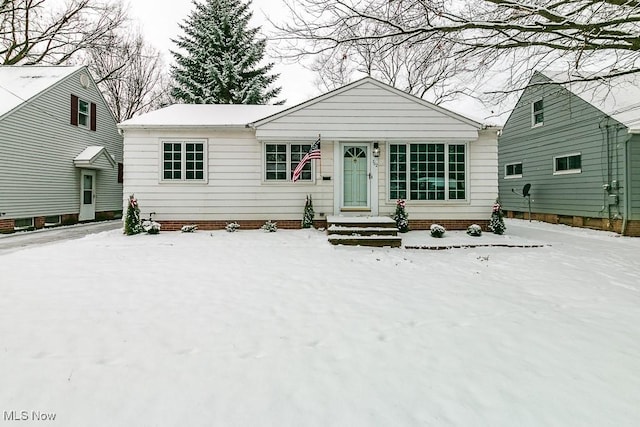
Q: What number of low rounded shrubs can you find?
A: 6